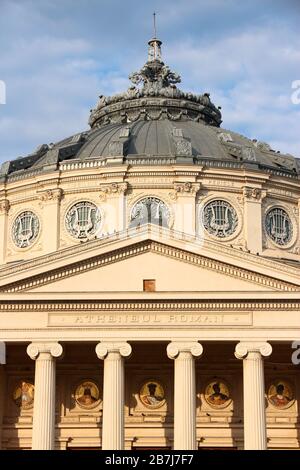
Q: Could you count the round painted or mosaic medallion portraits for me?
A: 5